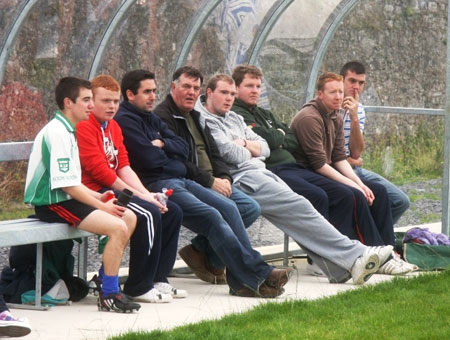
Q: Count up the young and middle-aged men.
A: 8